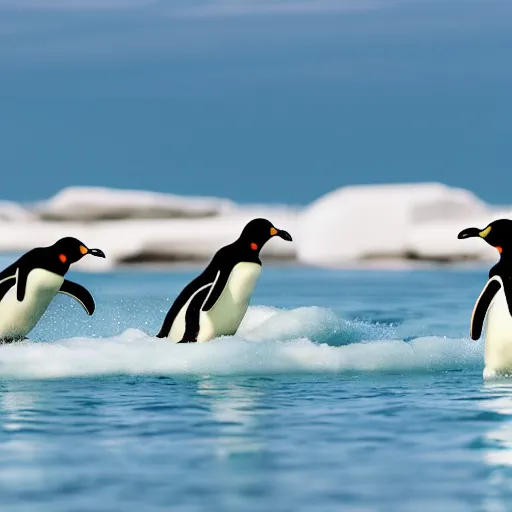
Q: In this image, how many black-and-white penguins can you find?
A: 3